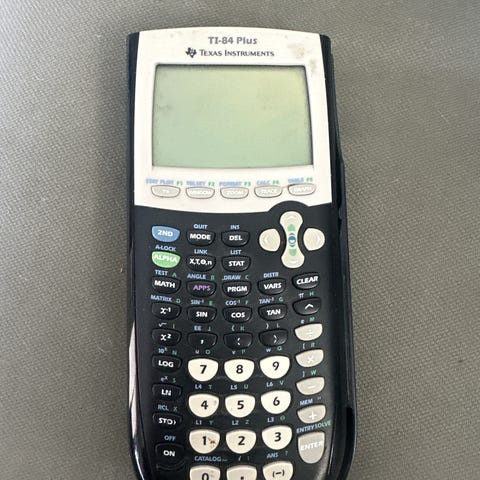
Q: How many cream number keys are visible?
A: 10